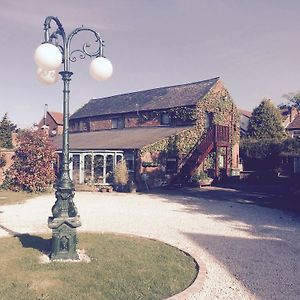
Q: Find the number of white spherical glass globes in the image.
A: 3